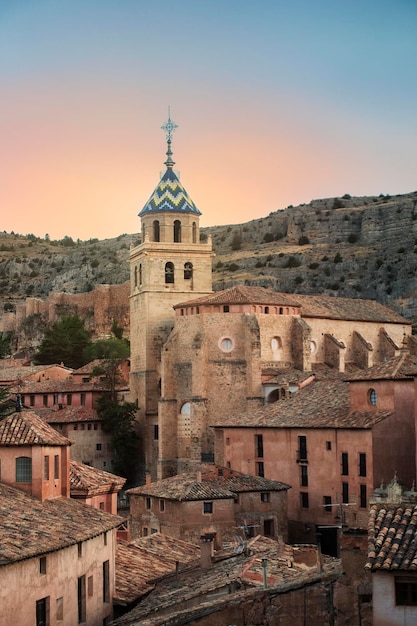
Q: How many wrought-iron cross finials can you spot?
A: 1